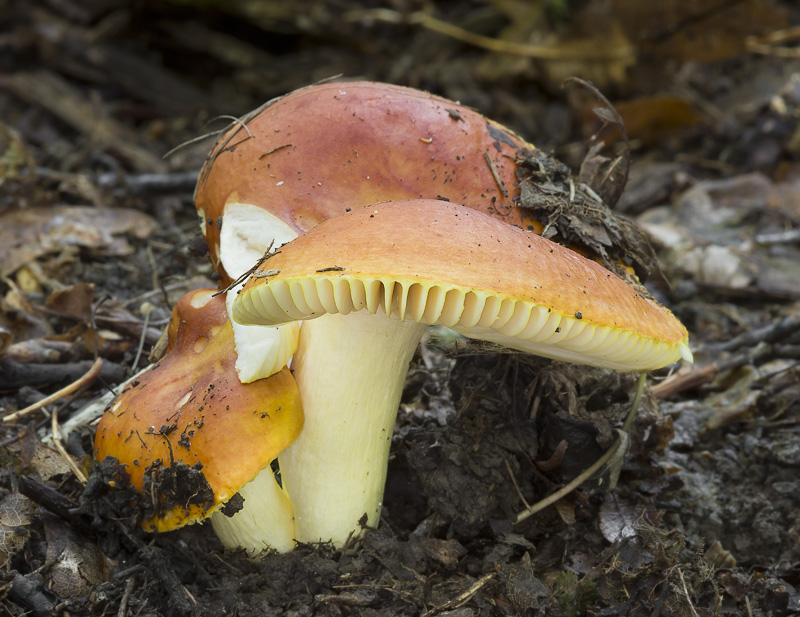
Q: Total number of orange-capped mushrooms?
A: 3